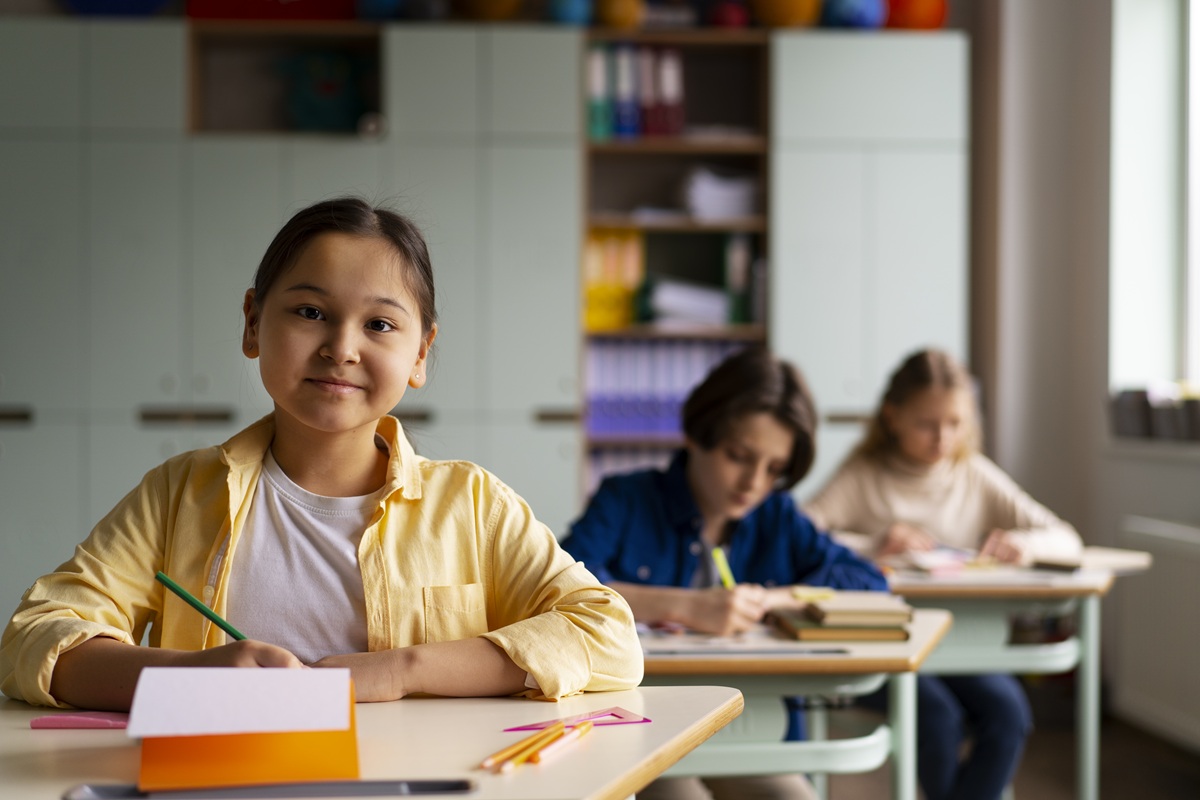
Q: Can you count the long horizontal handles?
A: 5